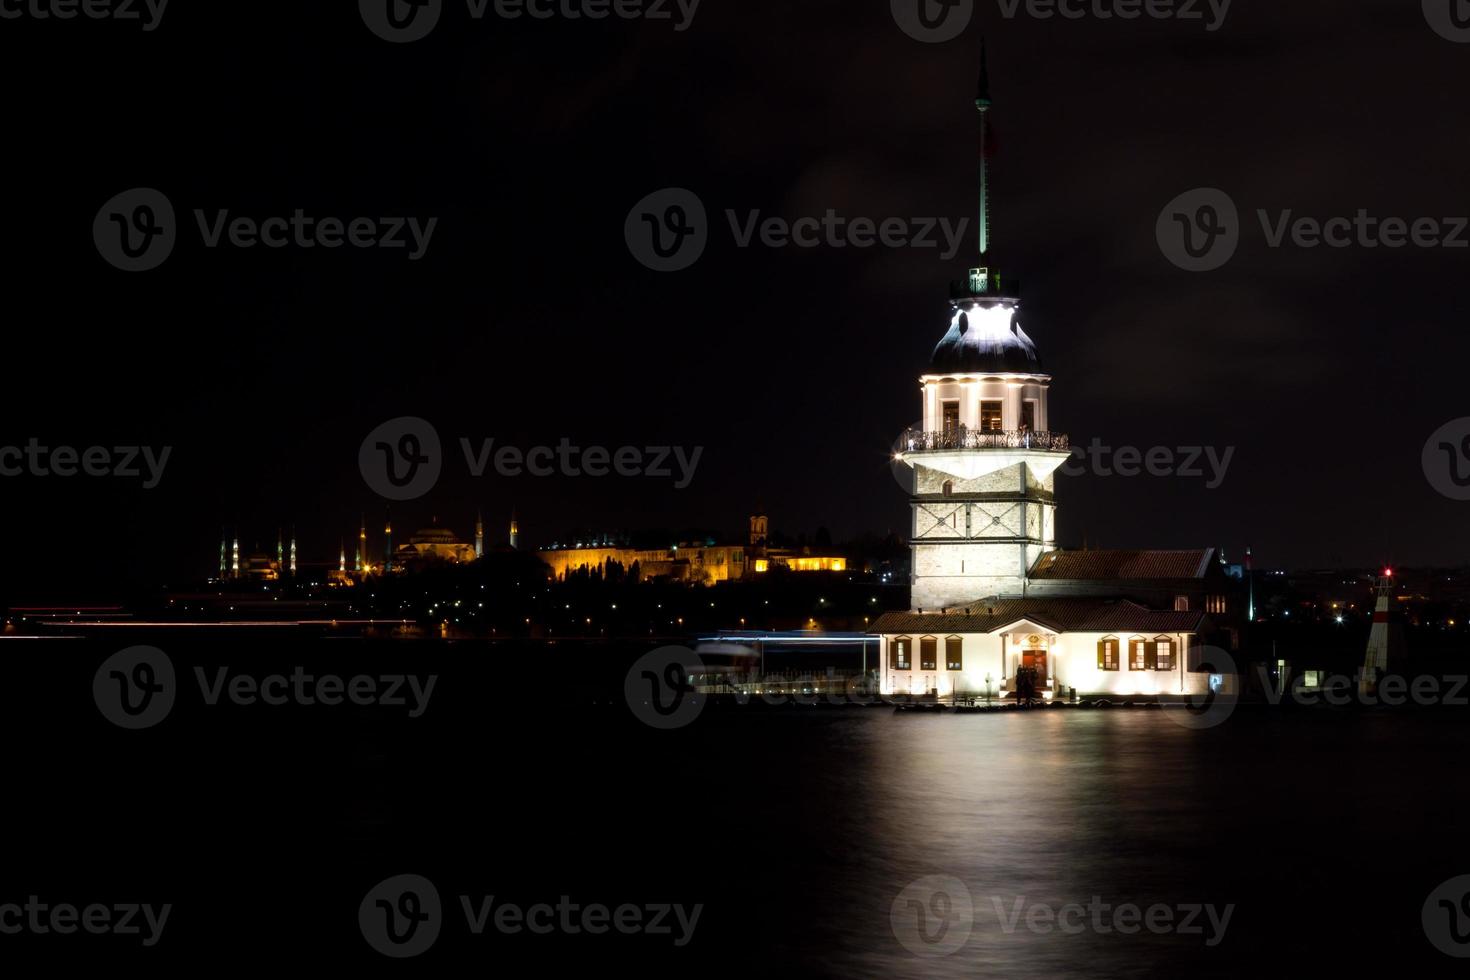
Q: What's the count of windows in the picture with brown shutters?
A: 6